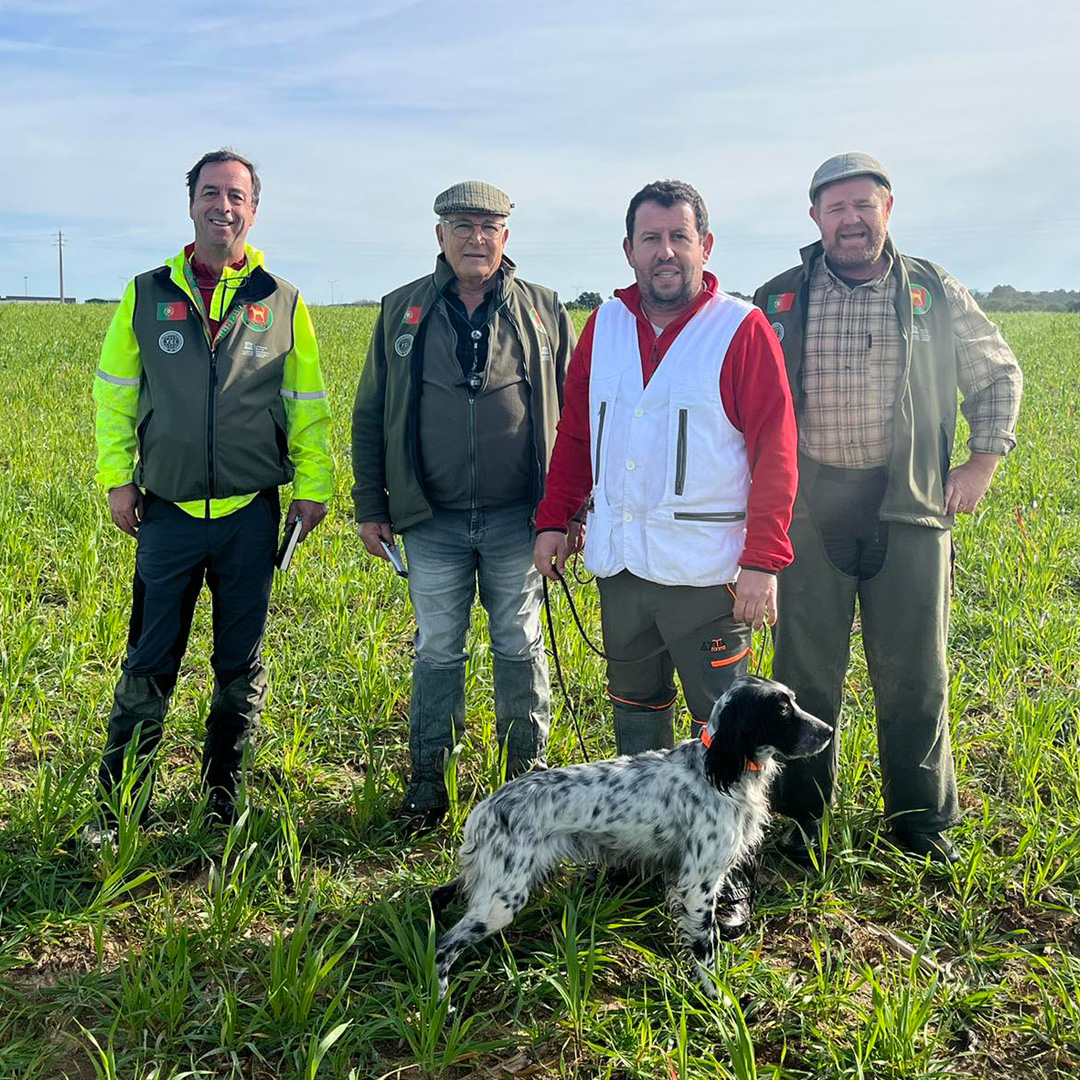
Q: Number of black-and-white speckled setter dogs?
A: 1